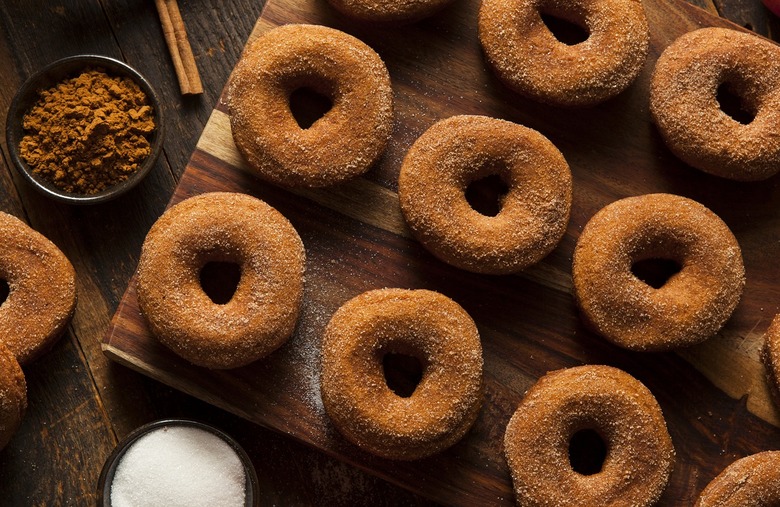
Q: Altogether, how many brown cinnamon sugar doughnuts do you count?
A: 13